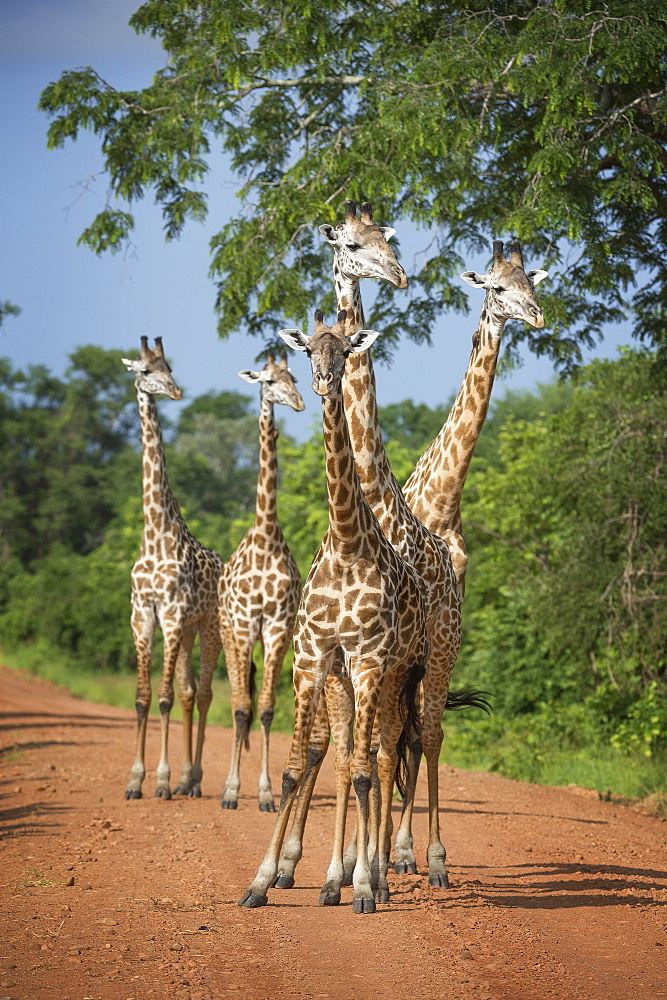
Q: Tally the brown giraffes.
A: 5